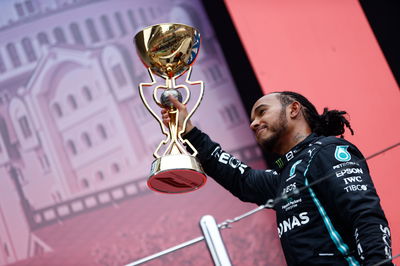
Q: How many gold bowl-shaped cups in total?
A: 1